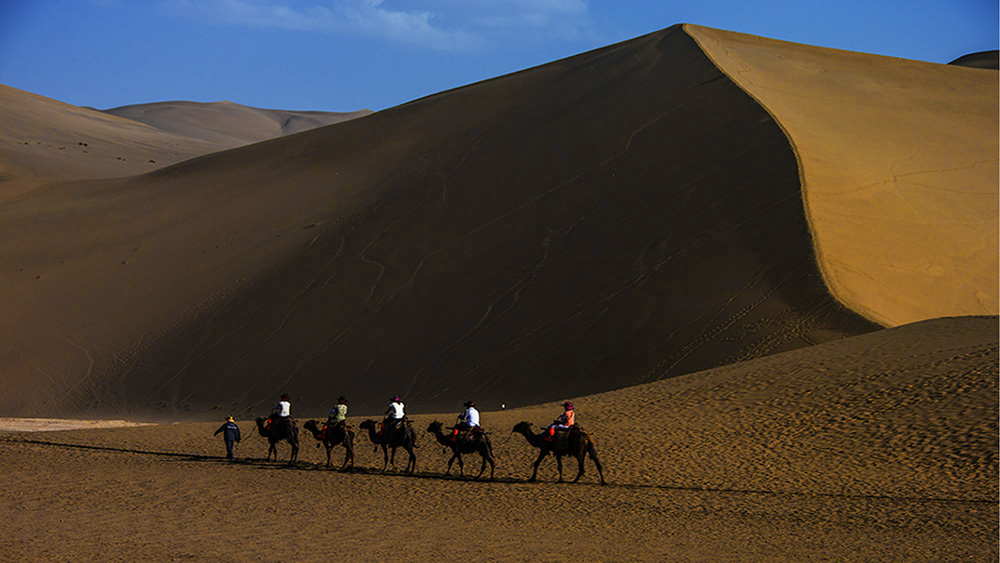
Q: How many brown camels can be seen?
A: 5